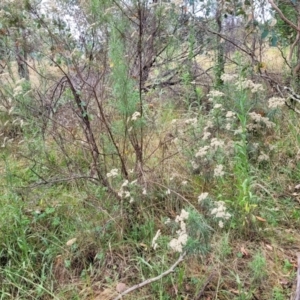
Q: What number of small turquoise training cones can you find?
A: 0